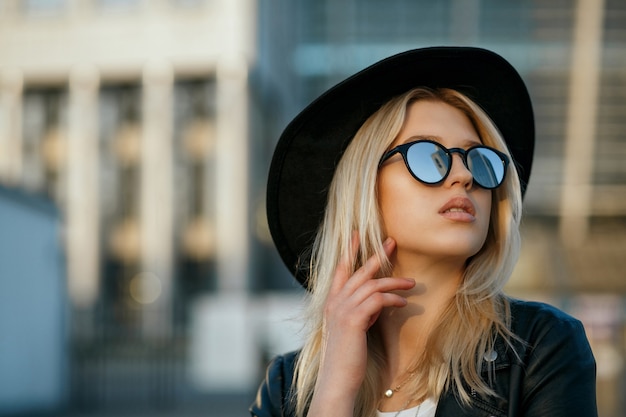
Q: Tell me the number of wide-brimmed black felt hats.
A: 1